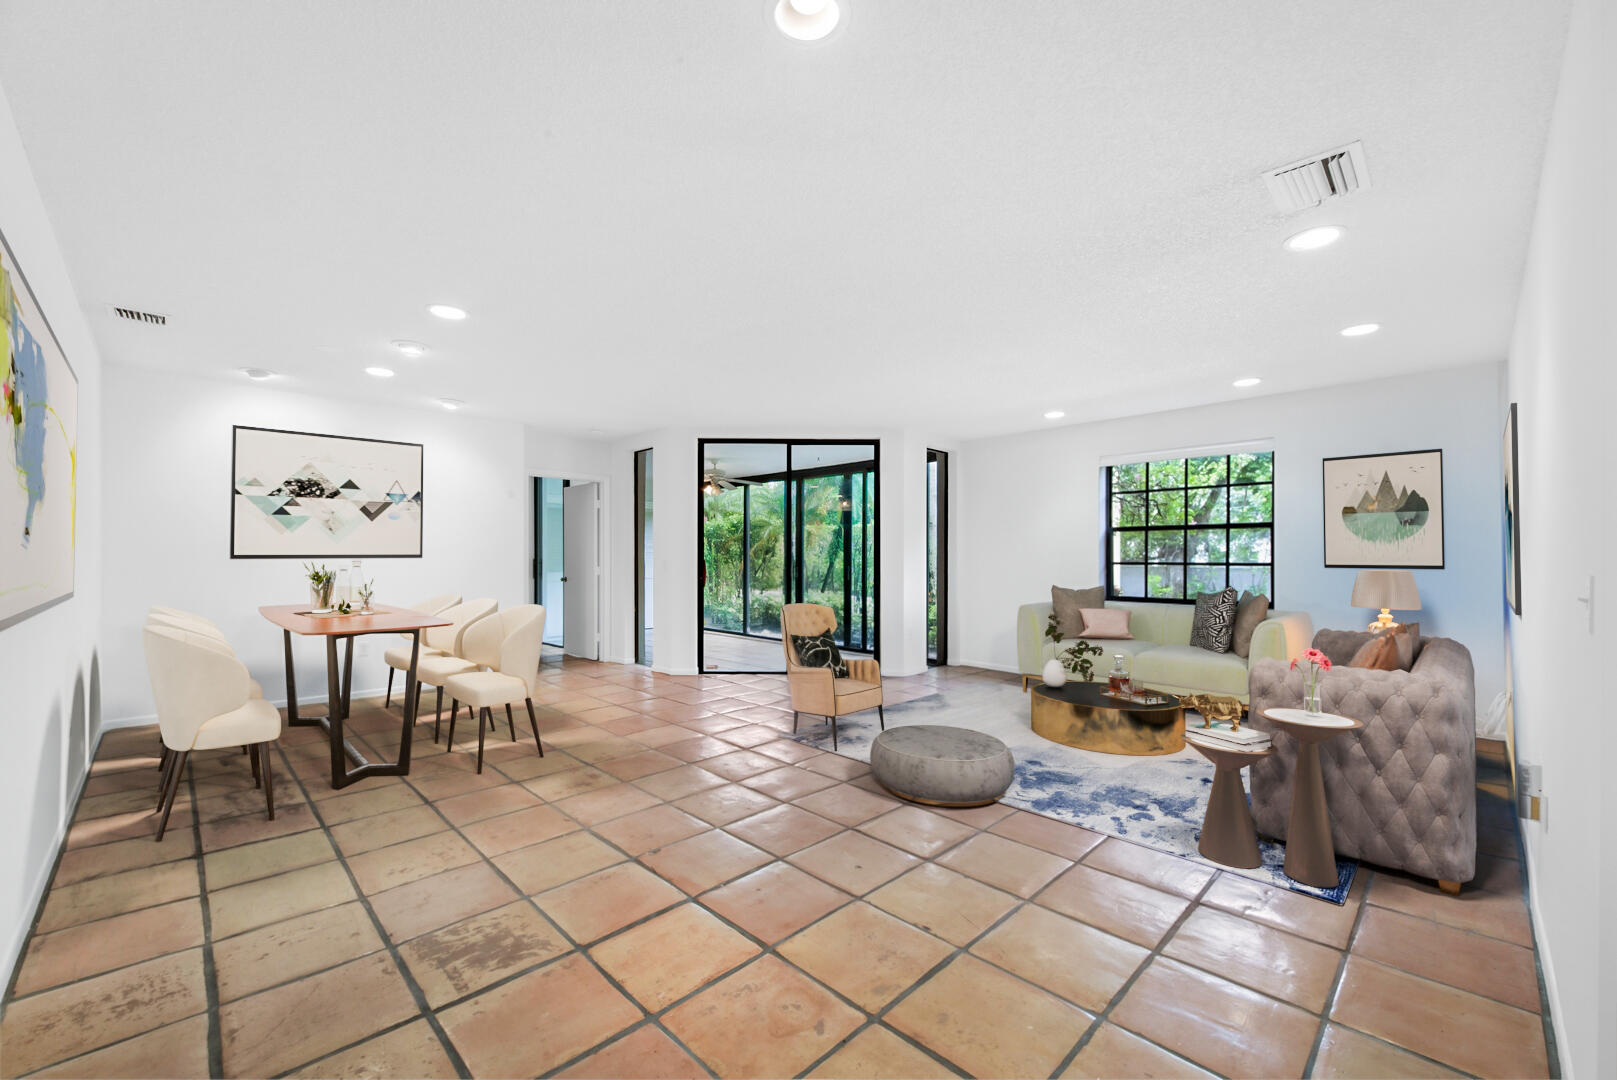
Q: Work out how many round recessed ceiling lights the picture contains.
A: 10